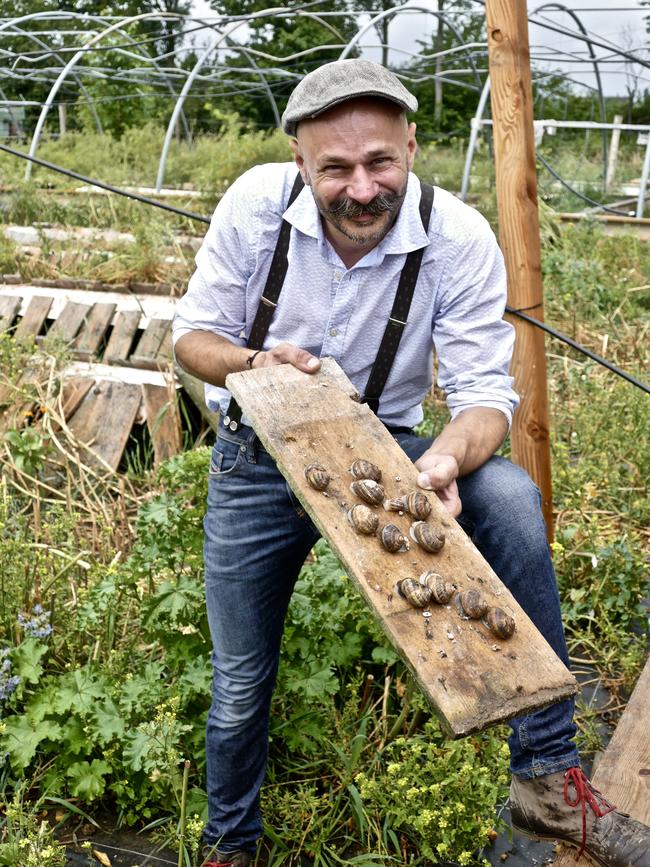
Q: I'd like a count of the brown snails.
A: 11